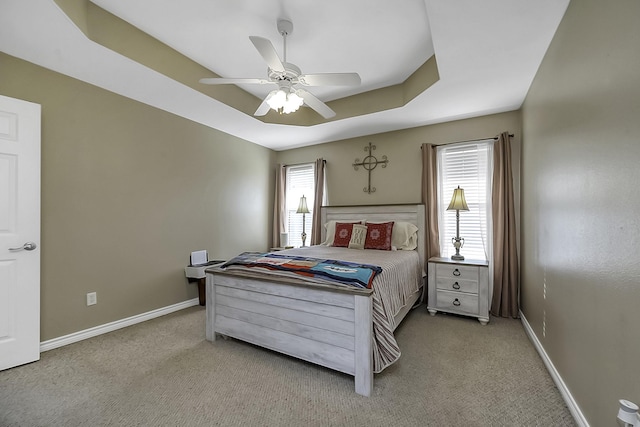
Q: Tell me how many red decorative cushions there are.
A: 2